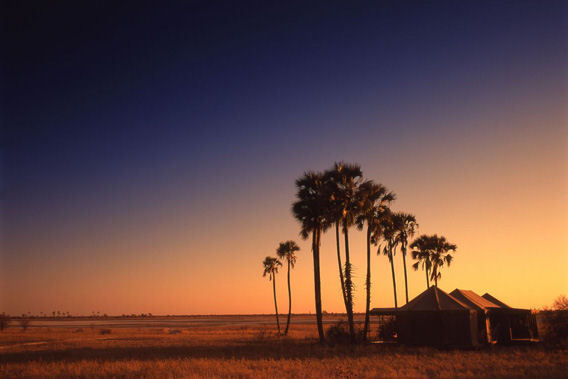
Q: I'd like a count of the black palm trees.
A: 10